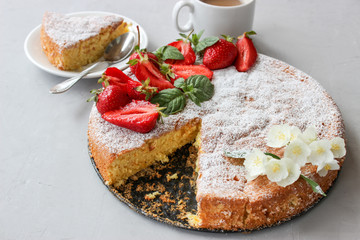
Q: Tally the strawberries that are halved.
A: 6